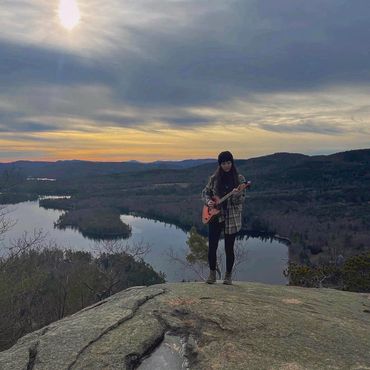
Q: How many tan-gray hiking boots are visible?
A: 2